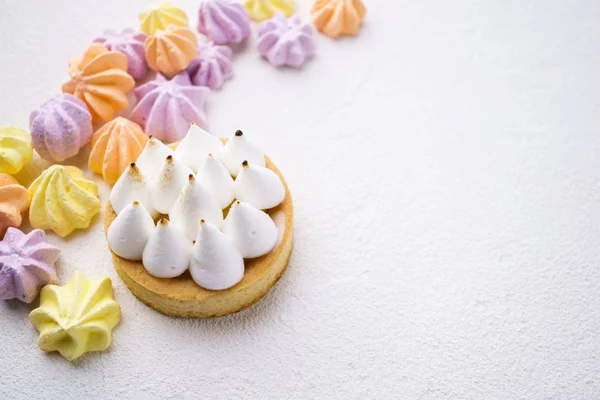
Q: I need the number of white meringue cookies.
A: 12